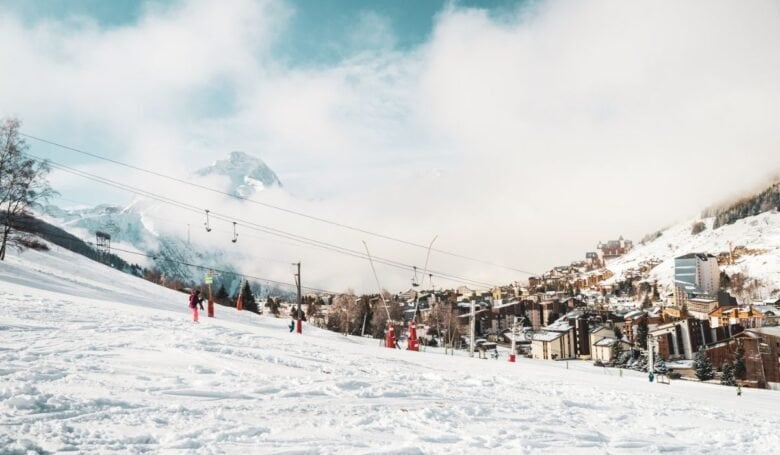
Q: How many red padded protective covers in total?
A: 6